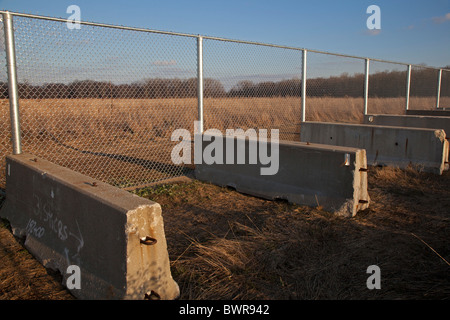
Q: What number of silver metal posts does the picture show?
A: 6